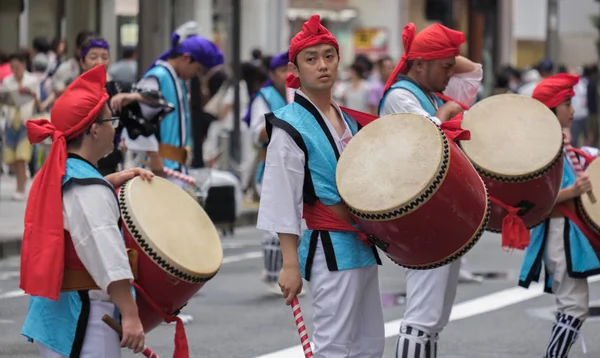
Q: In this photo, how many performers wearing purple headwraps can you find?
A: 3